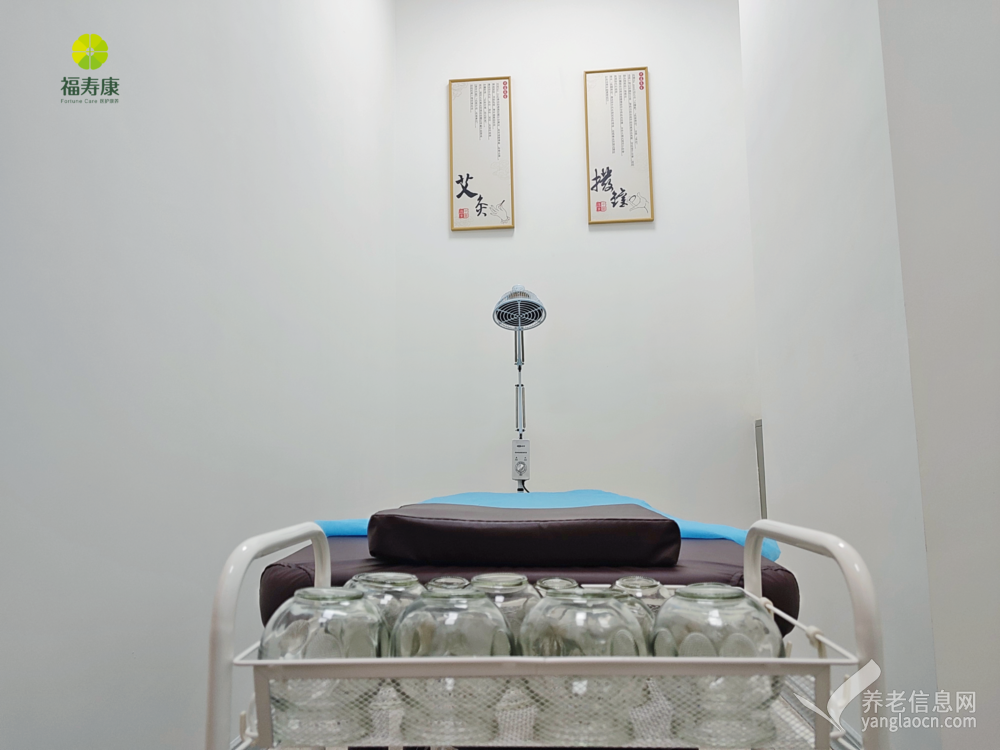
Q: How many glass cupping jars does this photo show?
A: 10